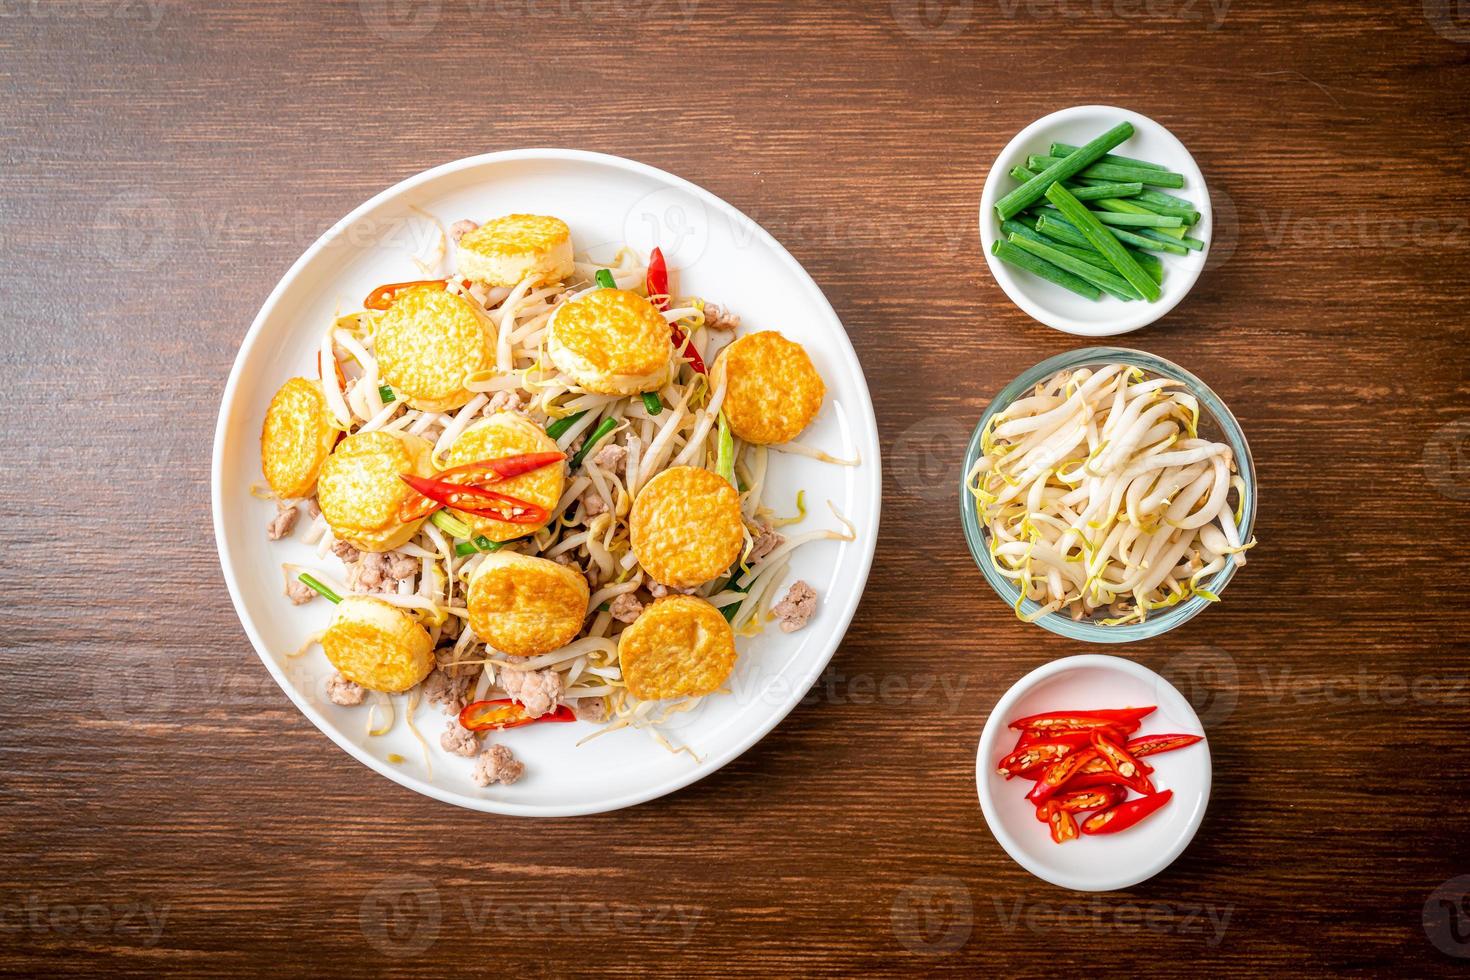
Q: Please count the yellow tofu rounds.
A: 11